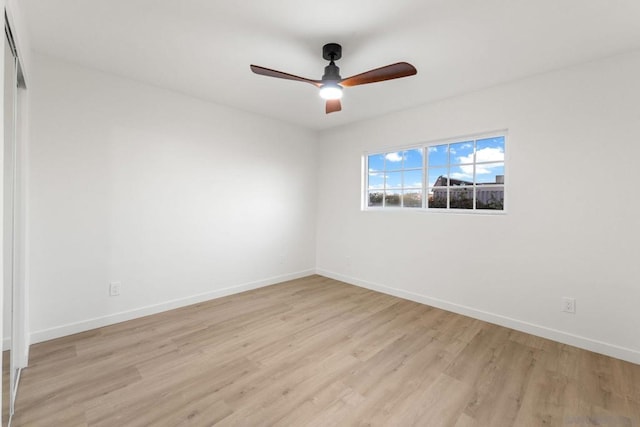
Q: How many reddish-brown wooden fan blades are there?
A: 3